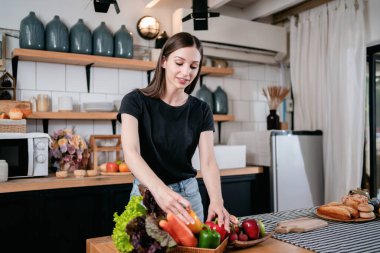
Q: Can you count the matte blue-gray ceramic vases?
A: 7